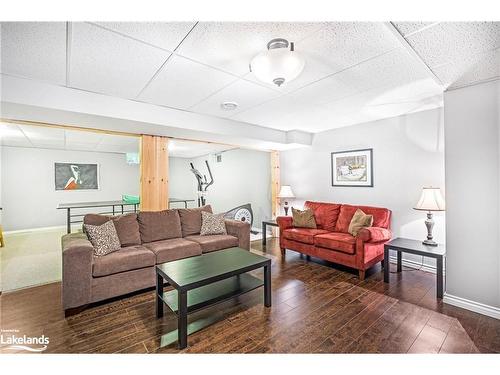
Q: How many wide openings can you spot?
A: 2